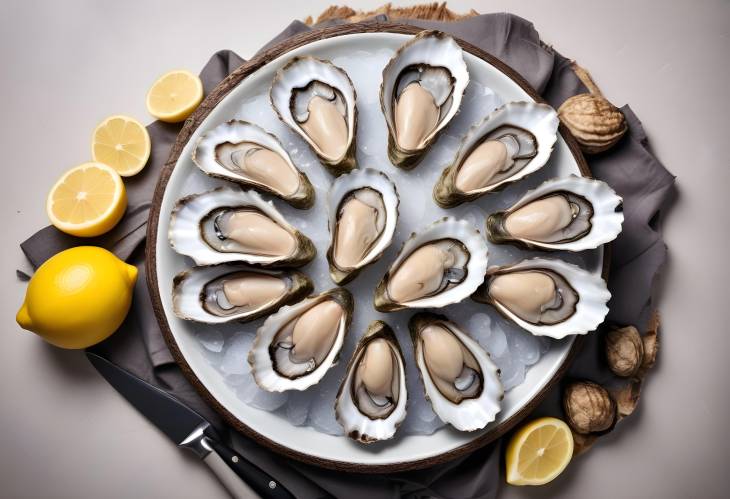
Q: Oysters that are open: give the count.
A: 13